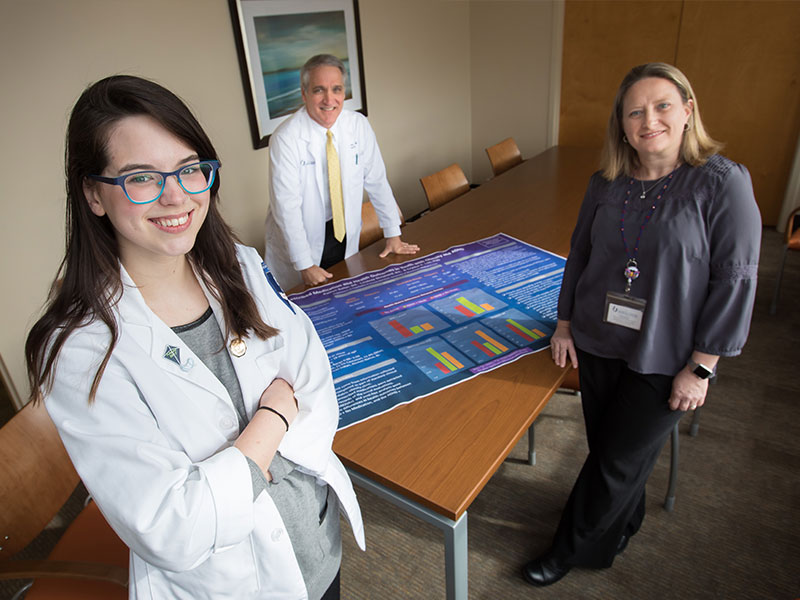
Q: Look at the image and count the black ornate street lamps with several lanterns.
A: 0